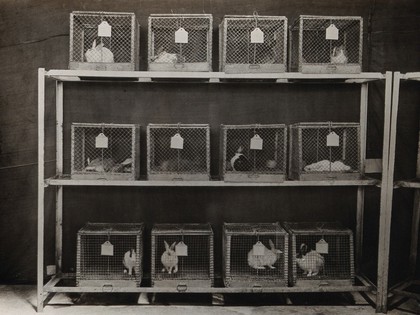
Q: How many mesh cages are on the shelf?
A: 12